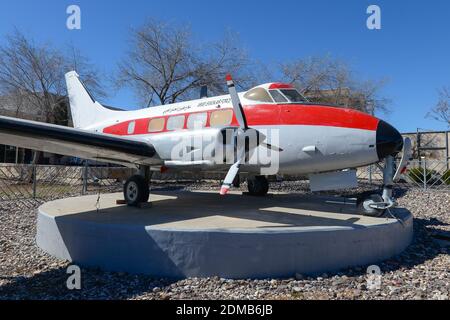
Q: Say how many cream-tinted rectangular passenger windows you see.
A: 2